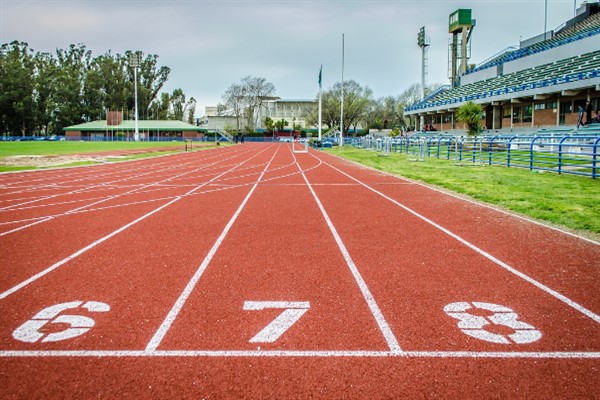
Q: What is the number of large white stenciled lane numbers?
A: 3